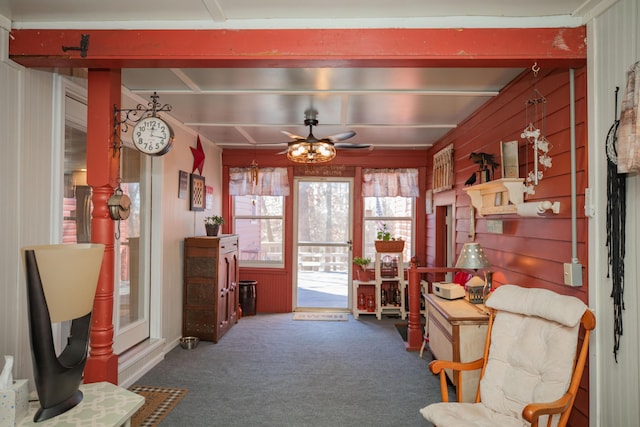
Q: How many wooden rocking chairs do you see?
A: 1